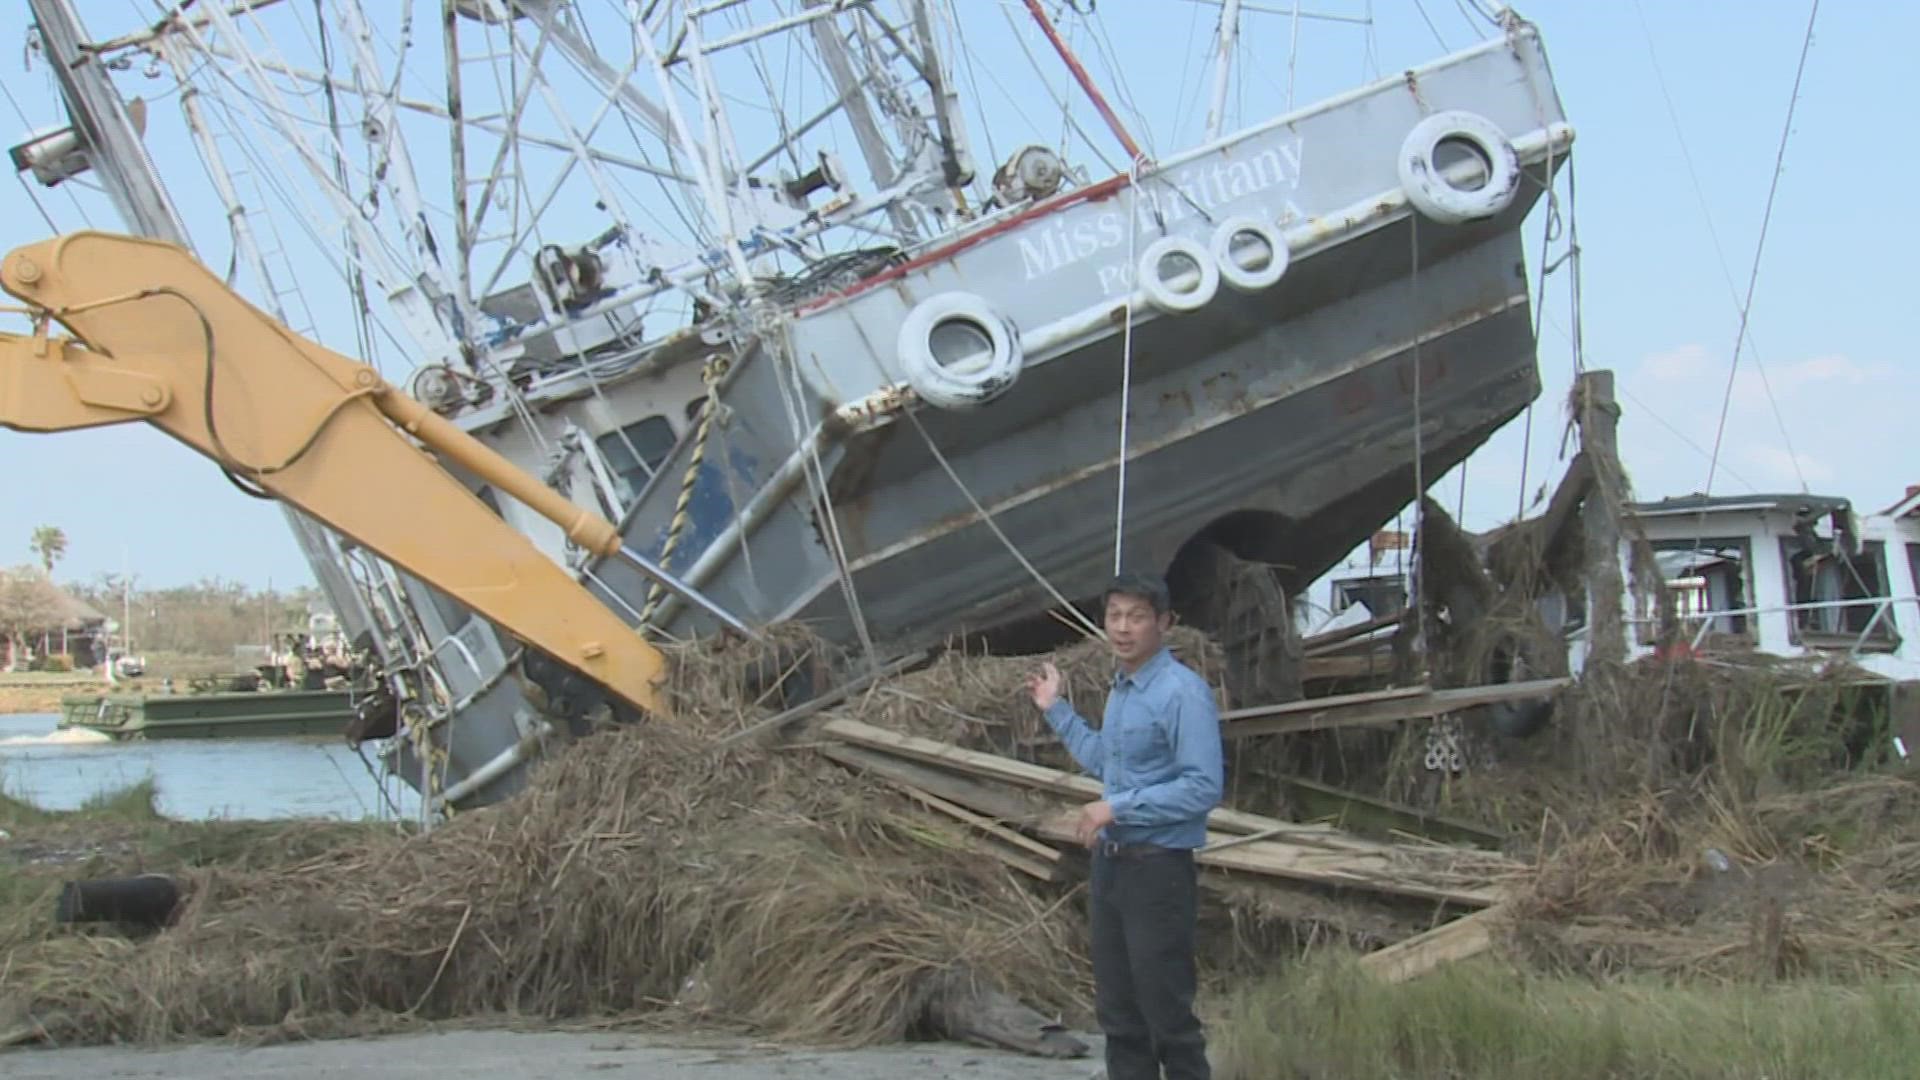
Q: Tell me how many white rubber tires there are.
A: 4